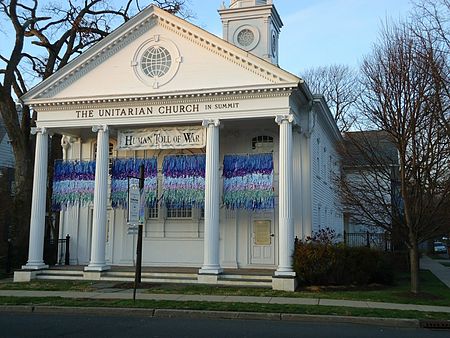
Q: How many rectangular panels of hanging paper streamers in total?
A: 4